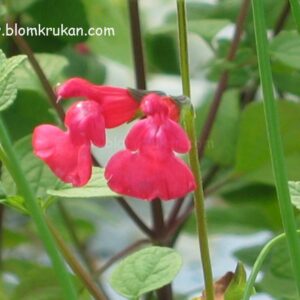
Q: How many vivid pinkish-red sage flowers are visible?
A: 2